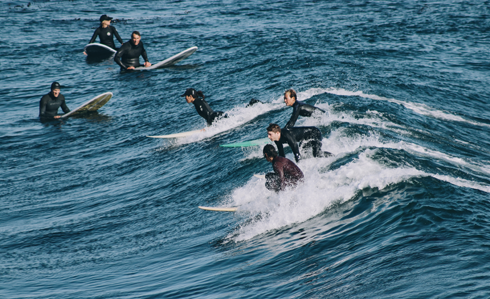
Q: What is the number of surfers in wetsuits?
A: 7